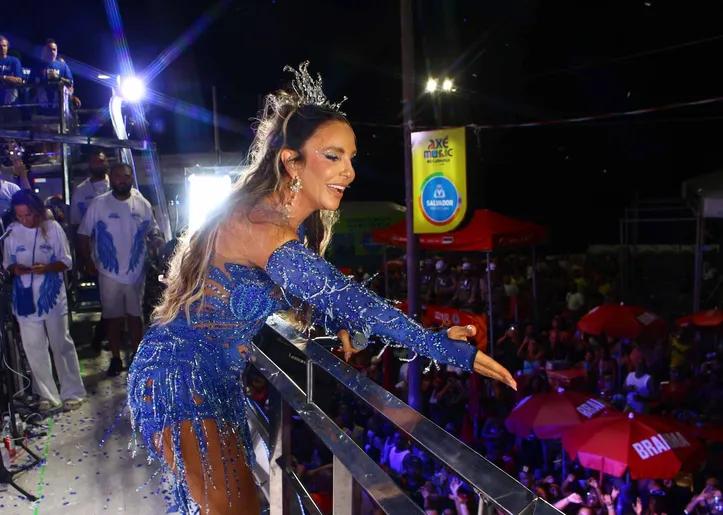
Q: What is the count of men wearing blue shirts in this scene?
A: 2